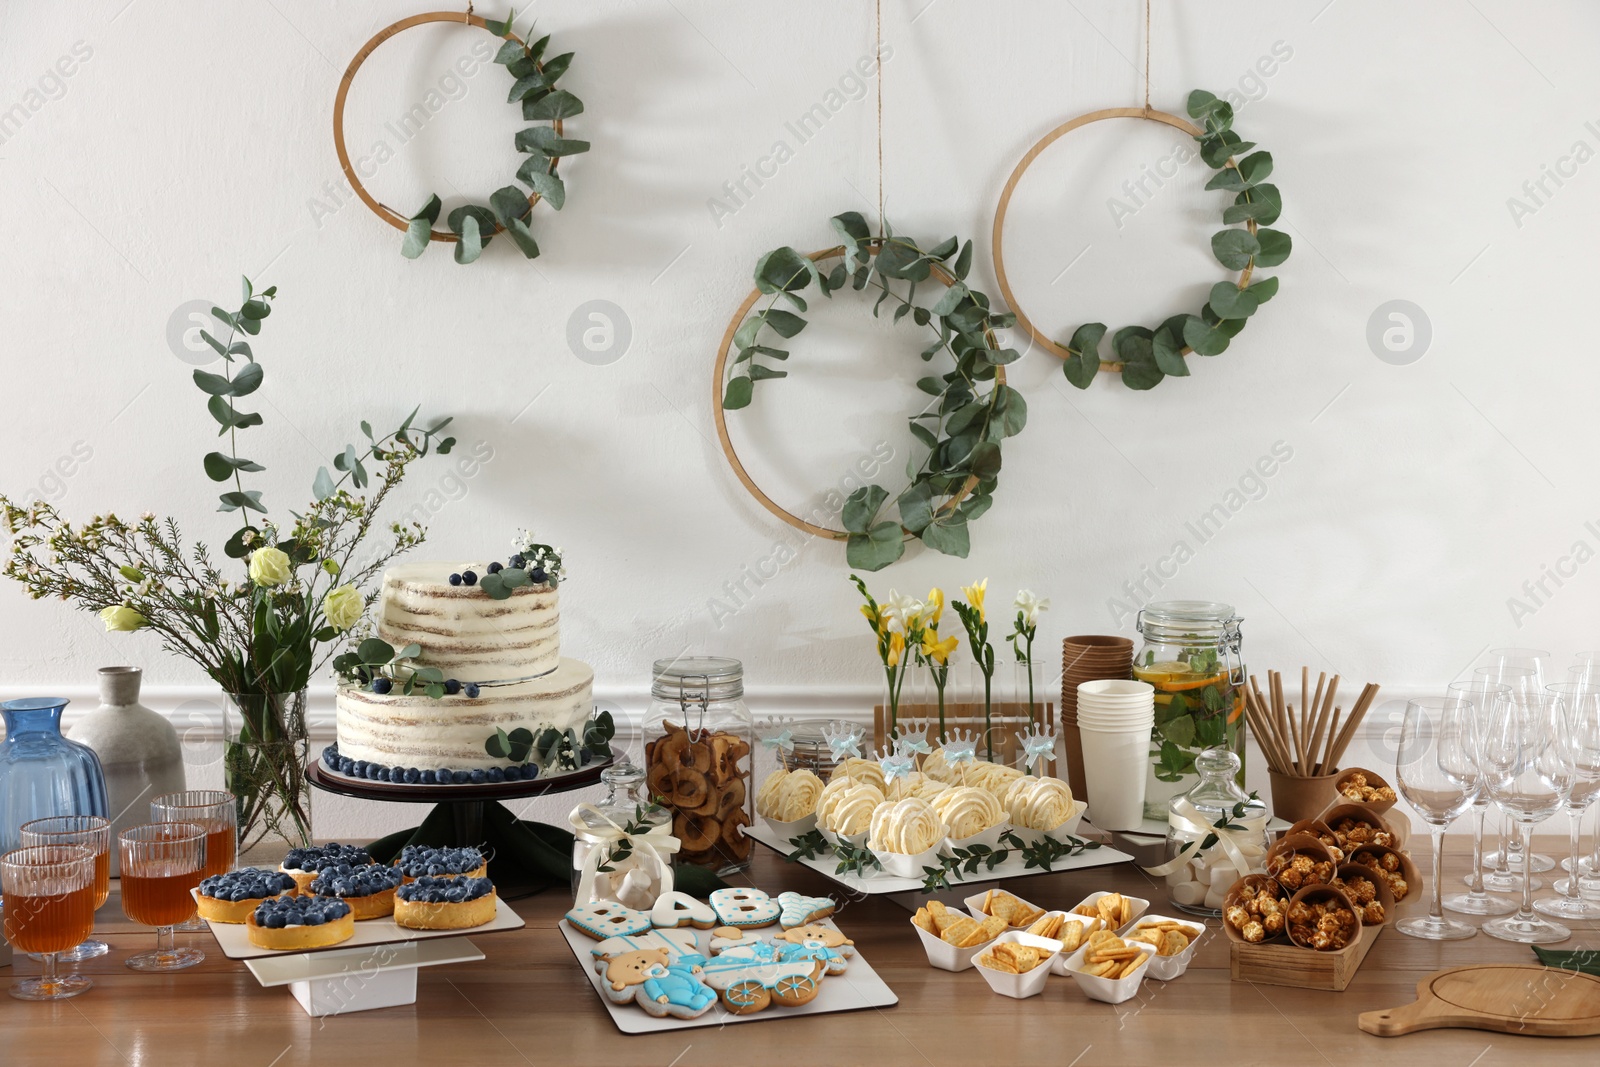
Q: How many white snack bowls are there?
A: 7